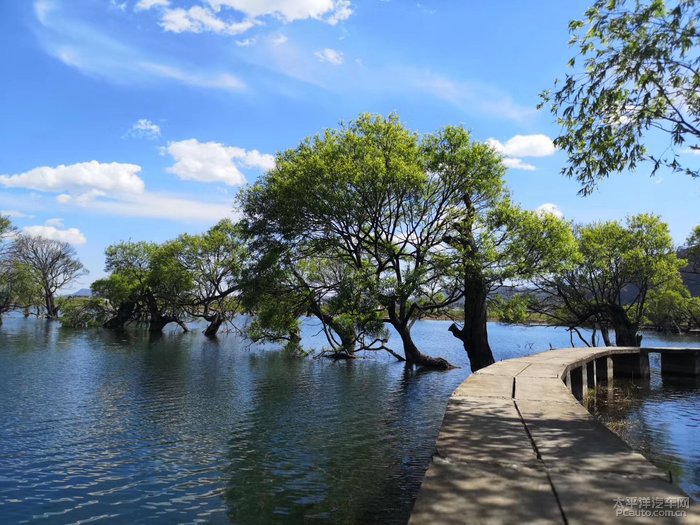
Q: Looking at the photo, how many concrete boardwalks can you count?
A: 1